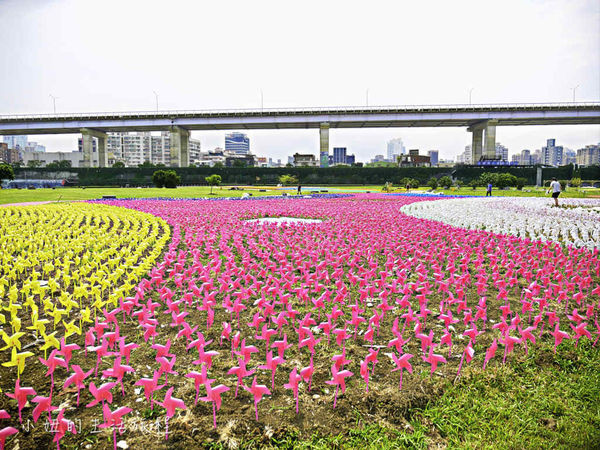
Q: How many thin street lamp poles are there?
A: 6